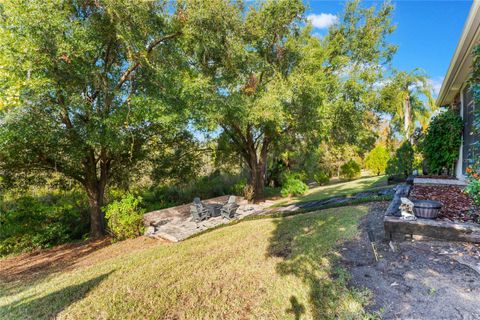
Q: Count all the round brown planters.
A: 1